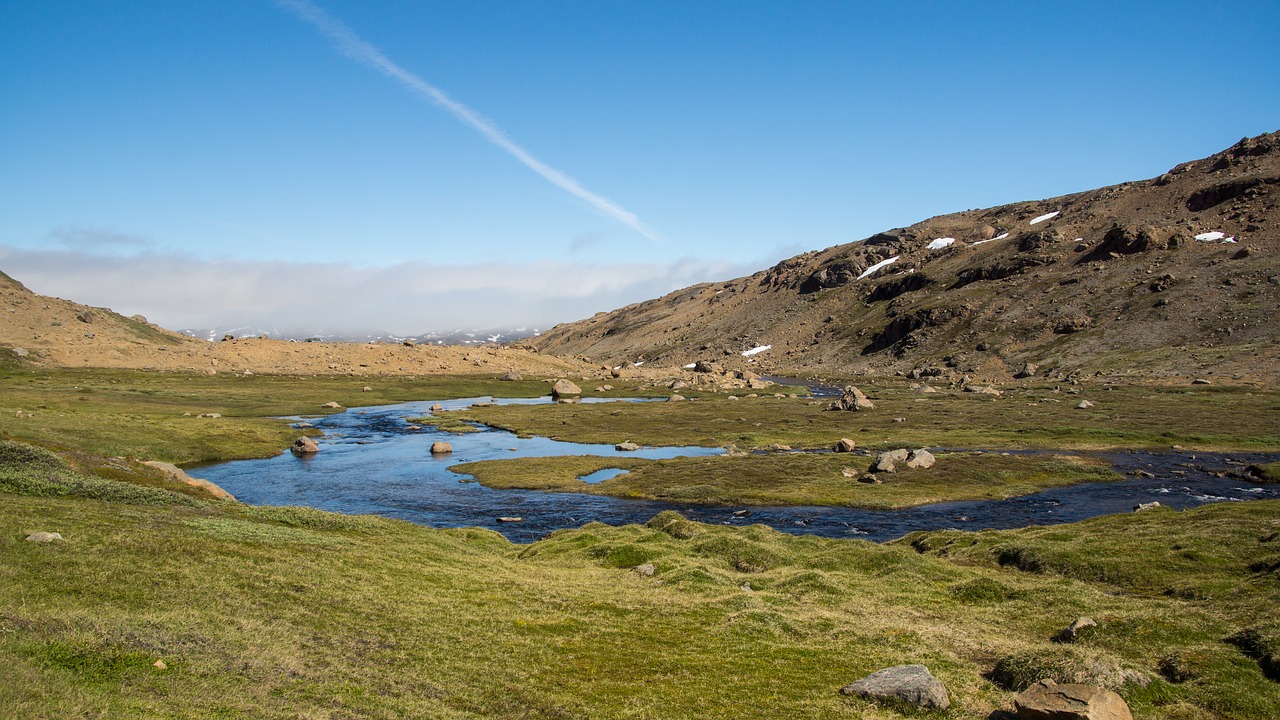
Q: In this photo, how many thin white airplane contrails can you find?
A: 1